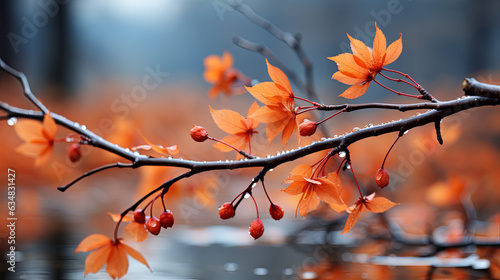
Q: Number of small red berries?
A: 10